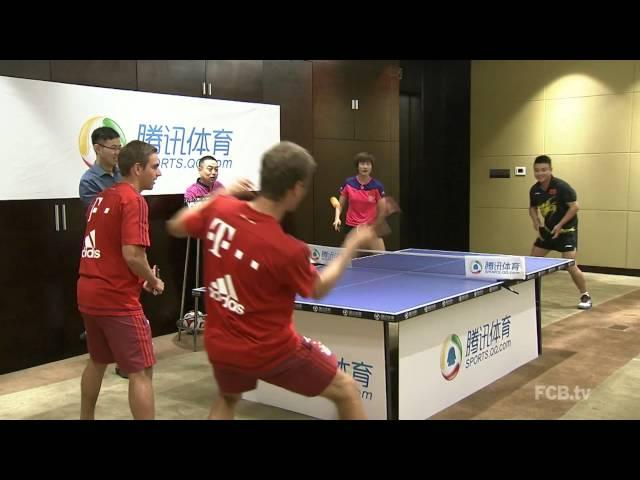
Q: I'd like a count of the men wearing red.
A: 2